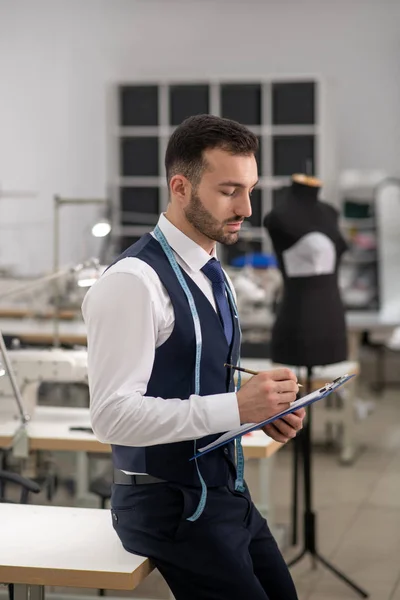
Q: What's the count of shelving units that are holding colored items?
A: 1